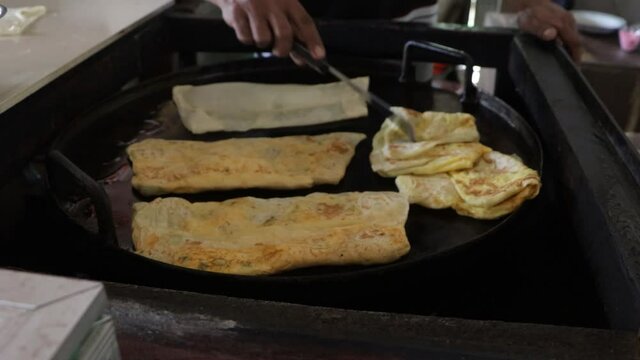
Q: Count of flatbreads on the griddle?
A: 5